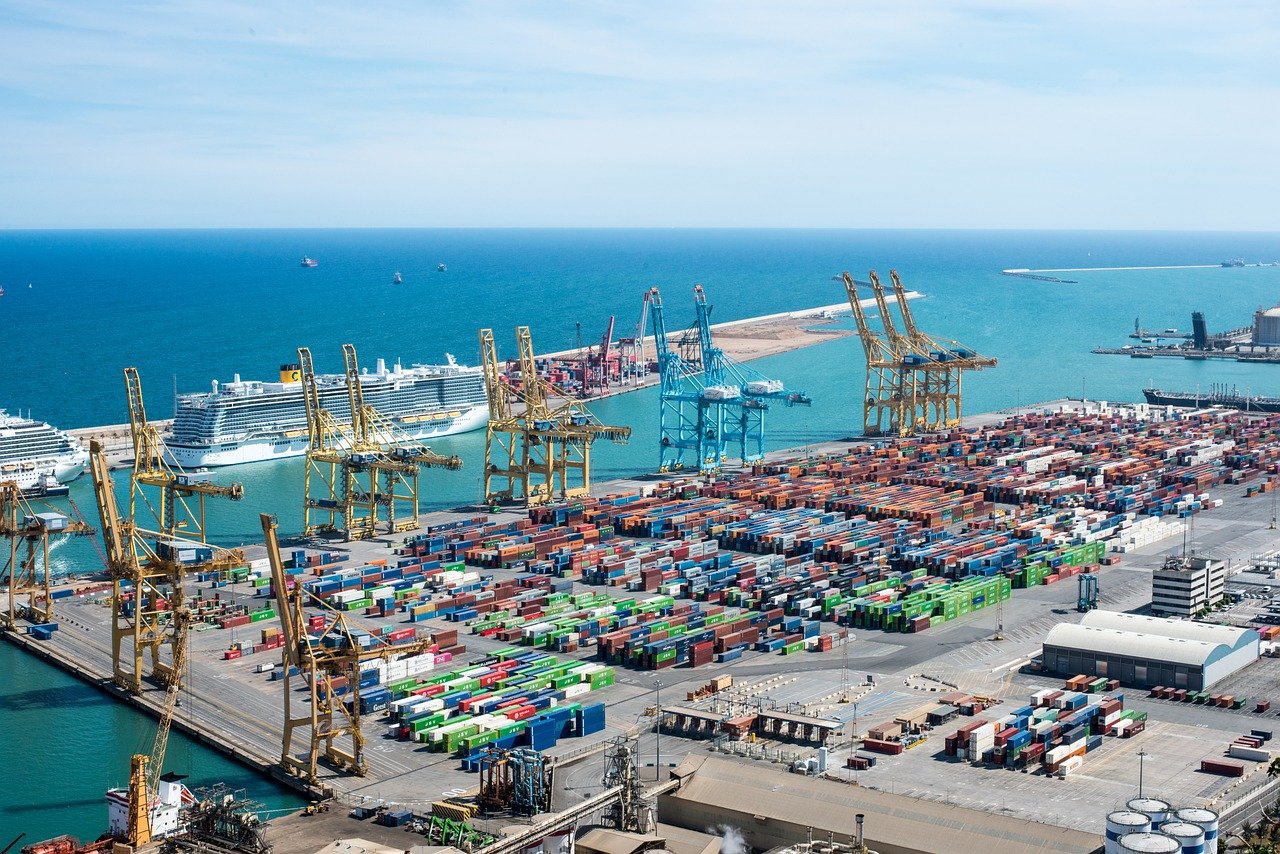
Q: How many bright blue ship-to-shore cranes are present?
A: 2